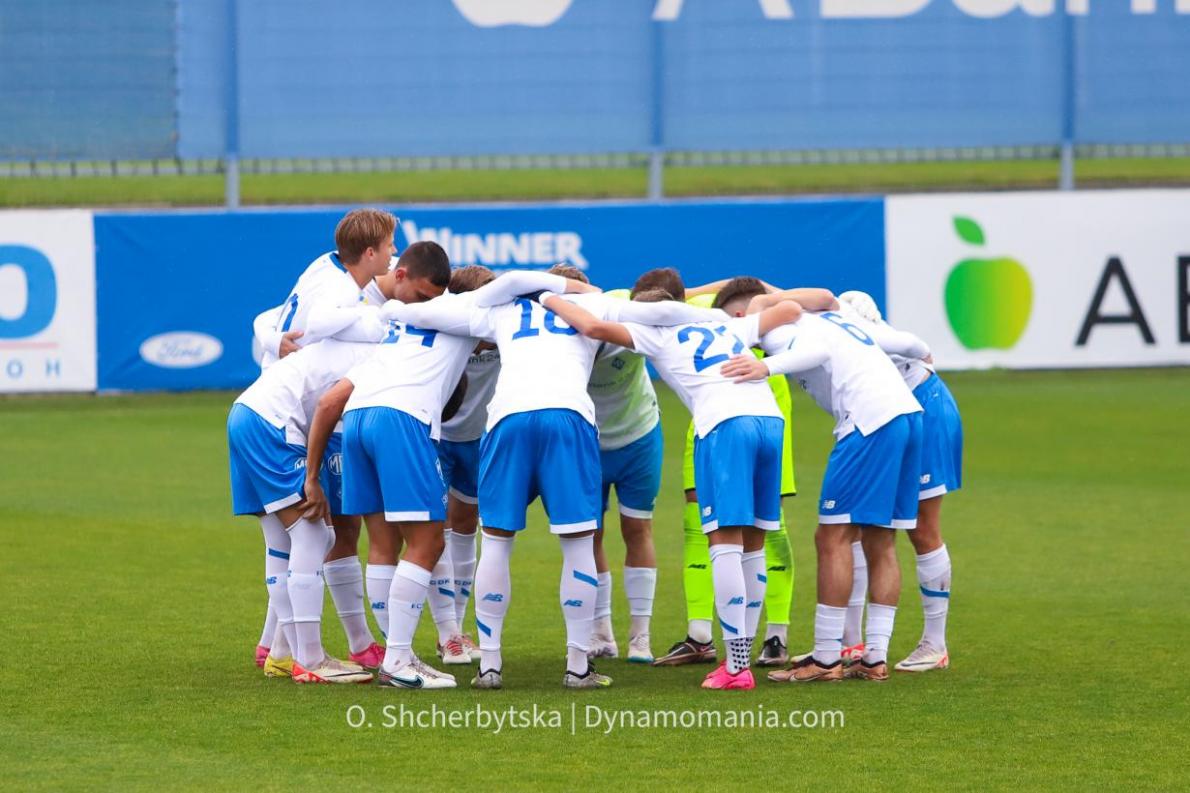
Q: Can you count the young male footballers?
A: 11